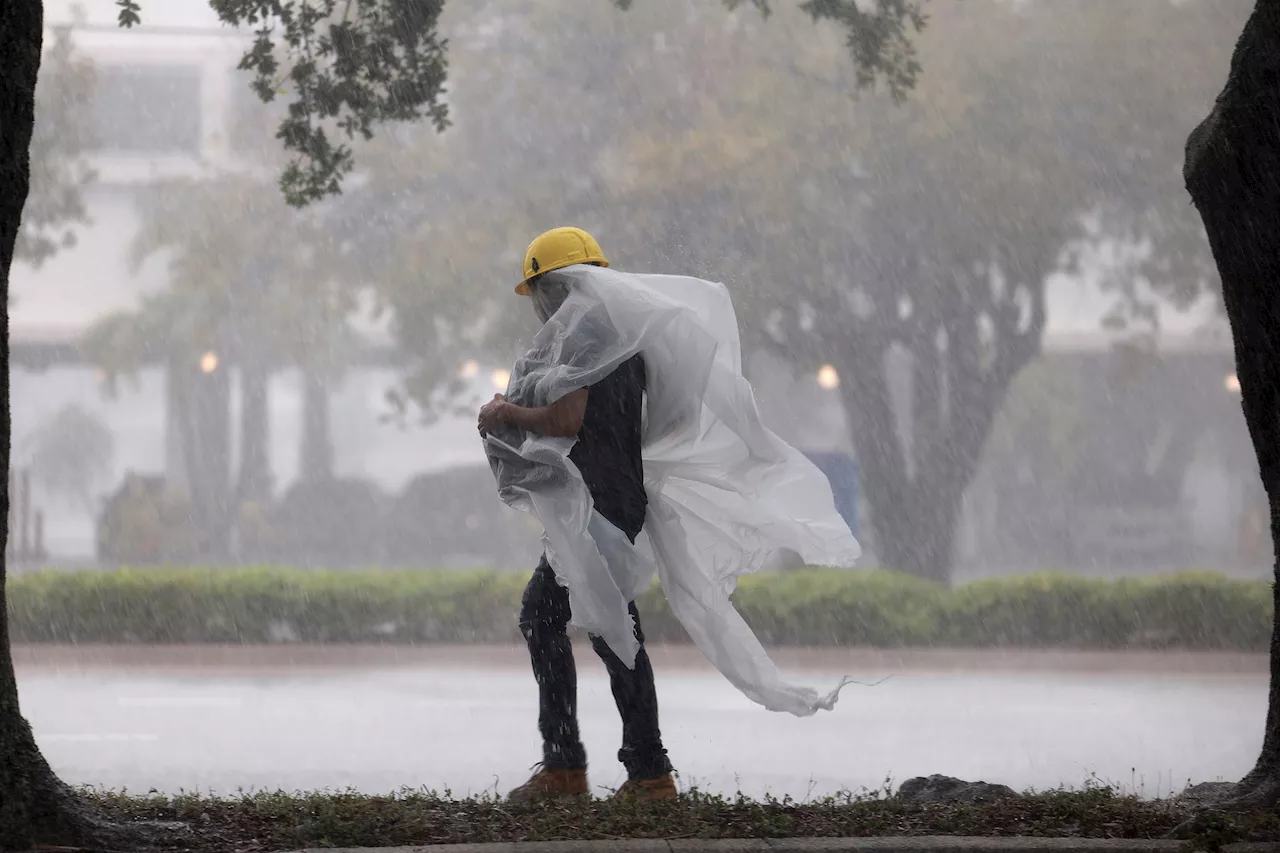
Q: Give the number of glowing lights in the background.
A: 5